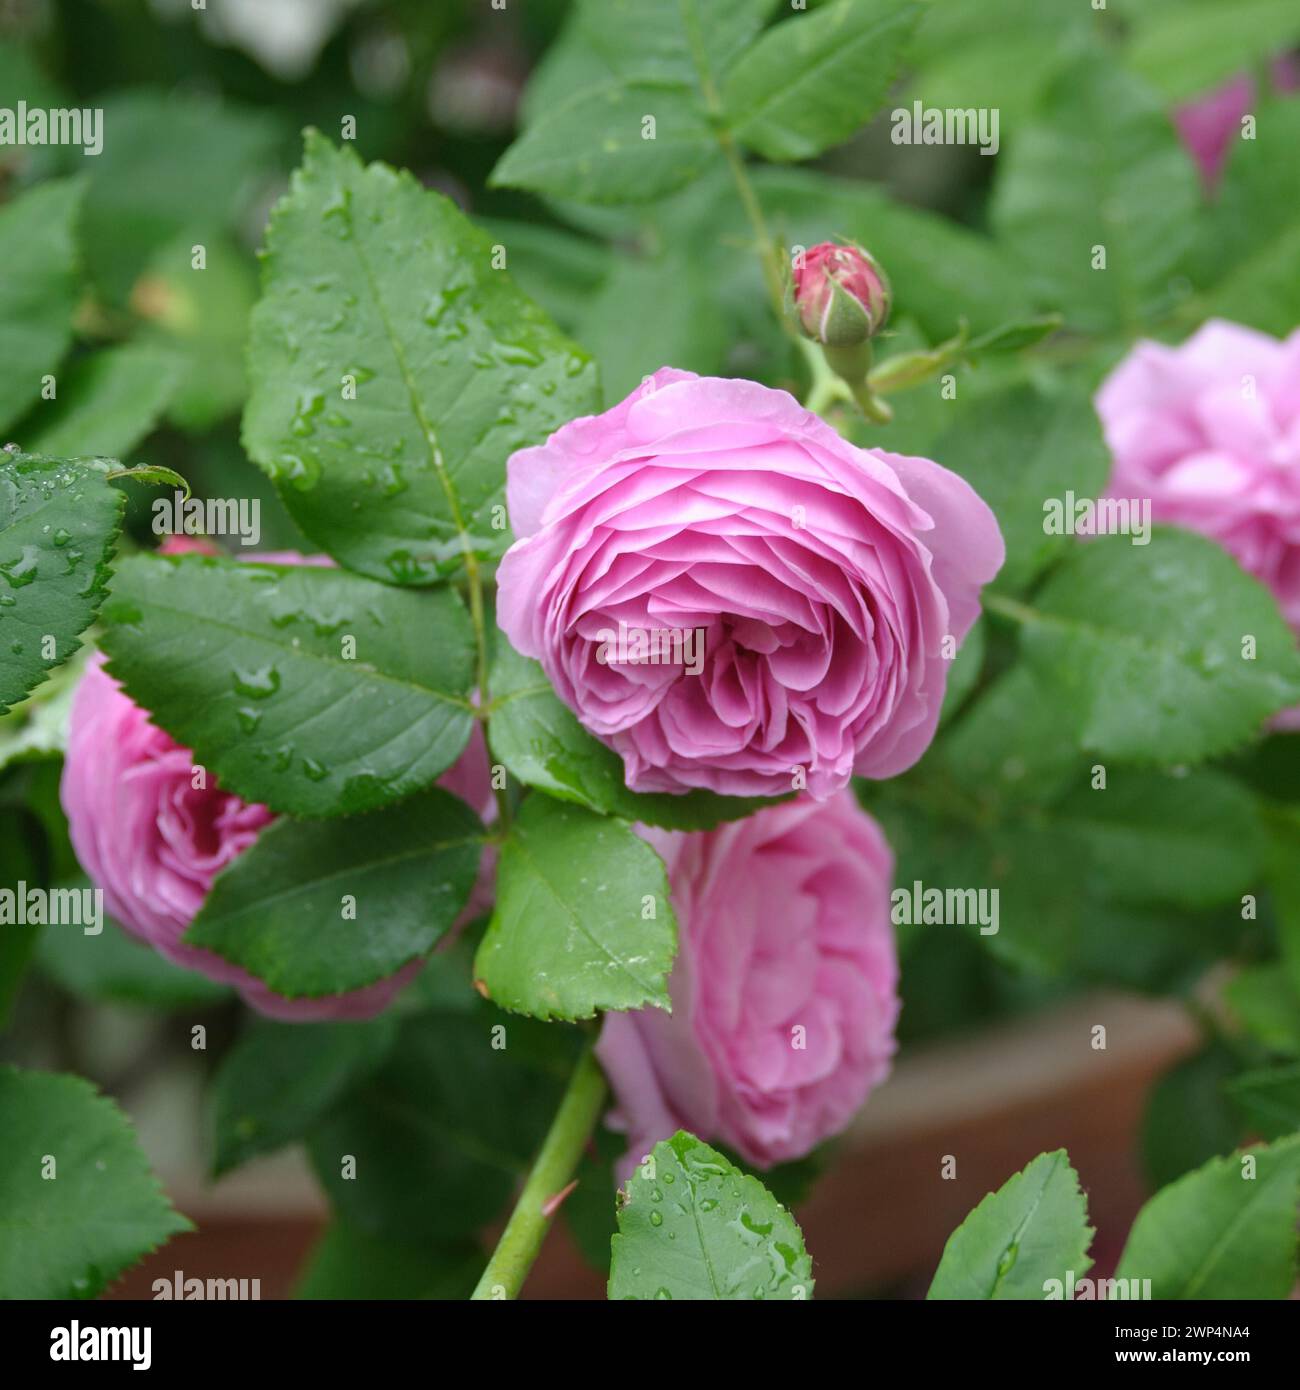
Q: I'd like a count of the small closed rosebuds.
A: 1